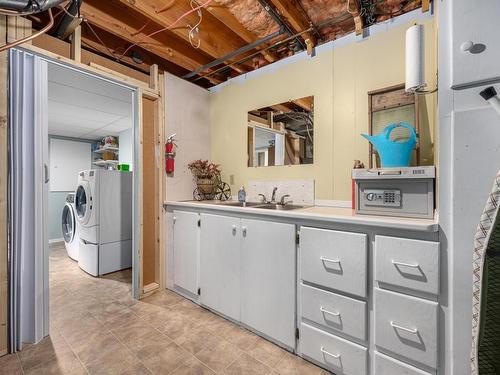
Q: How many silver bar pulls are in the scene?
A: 5